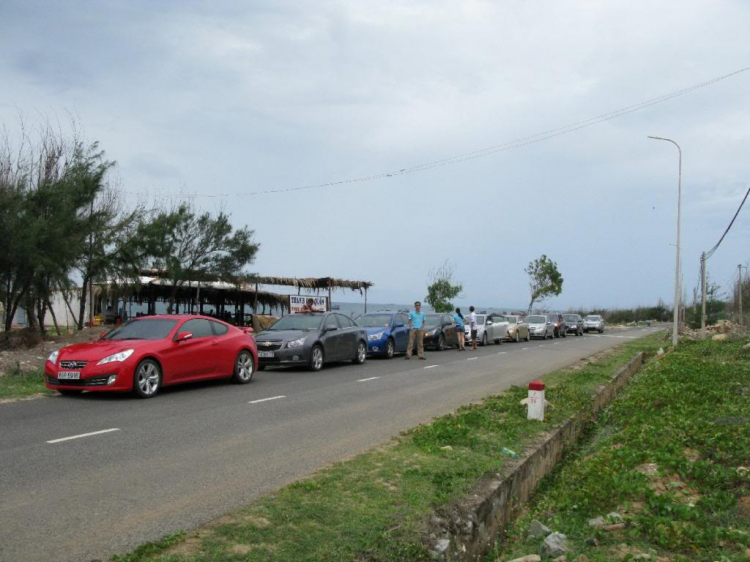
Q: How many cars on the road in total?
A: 10